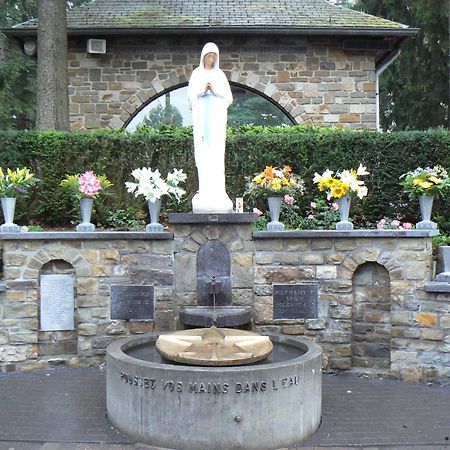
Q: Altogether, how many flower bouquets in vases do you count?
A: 6